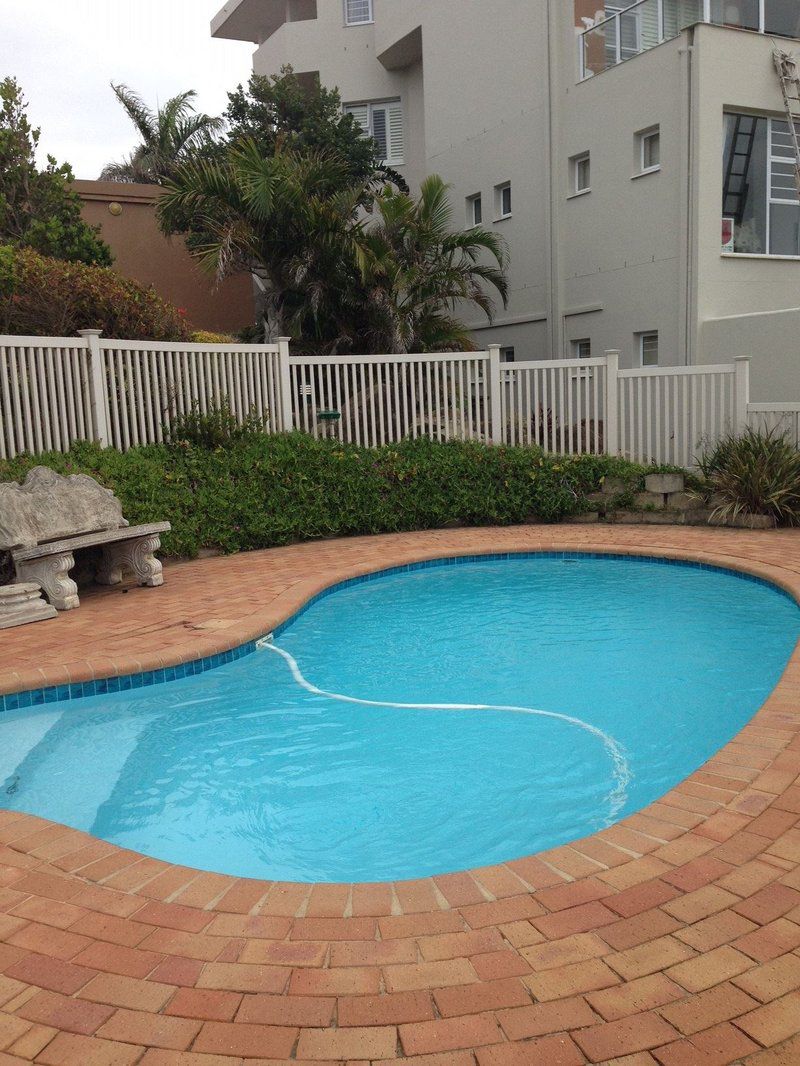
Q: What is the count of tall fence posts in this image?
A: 5